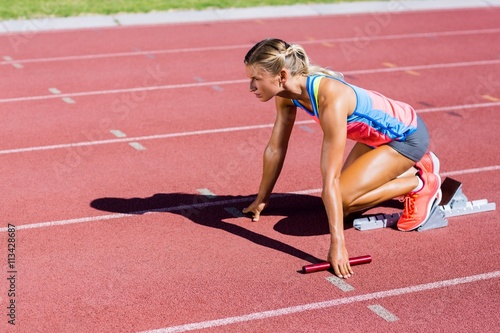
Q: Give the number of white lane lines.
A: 5